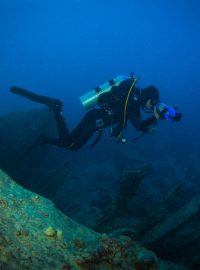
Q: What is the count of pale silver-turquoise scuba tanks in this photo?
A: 1